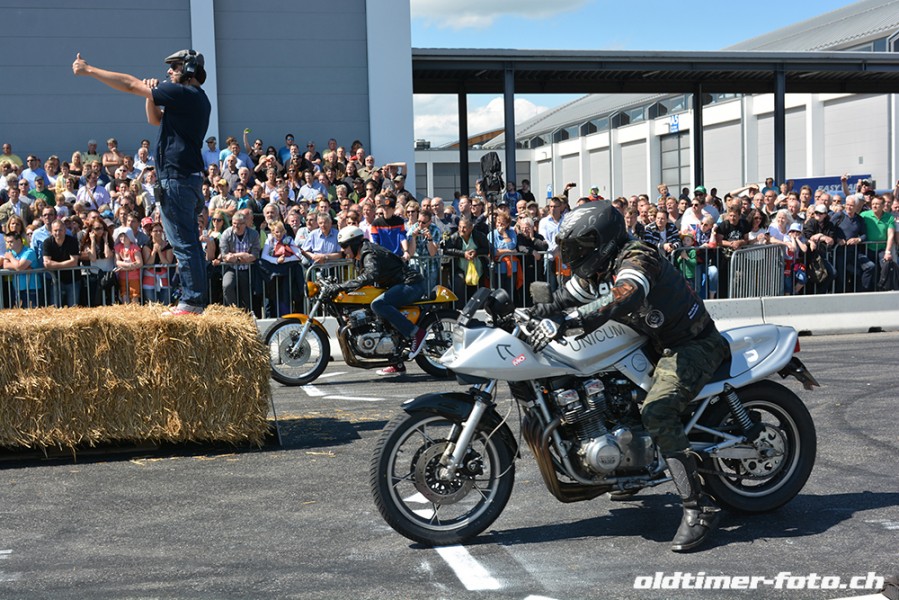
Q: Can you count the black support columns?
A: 4